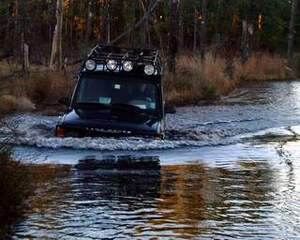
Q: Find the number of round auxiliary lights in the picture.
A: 4